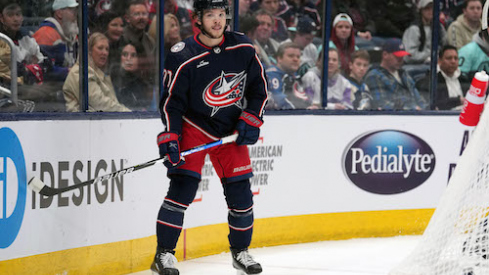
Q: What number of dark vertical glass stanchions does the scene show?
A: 5